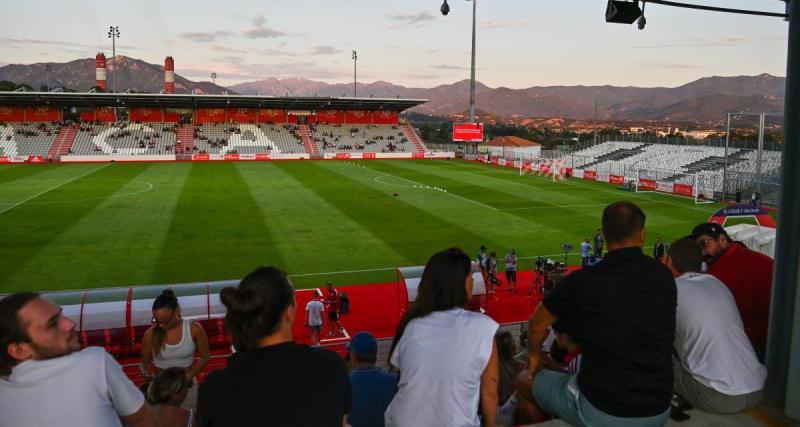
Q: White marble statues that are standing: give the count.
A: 0